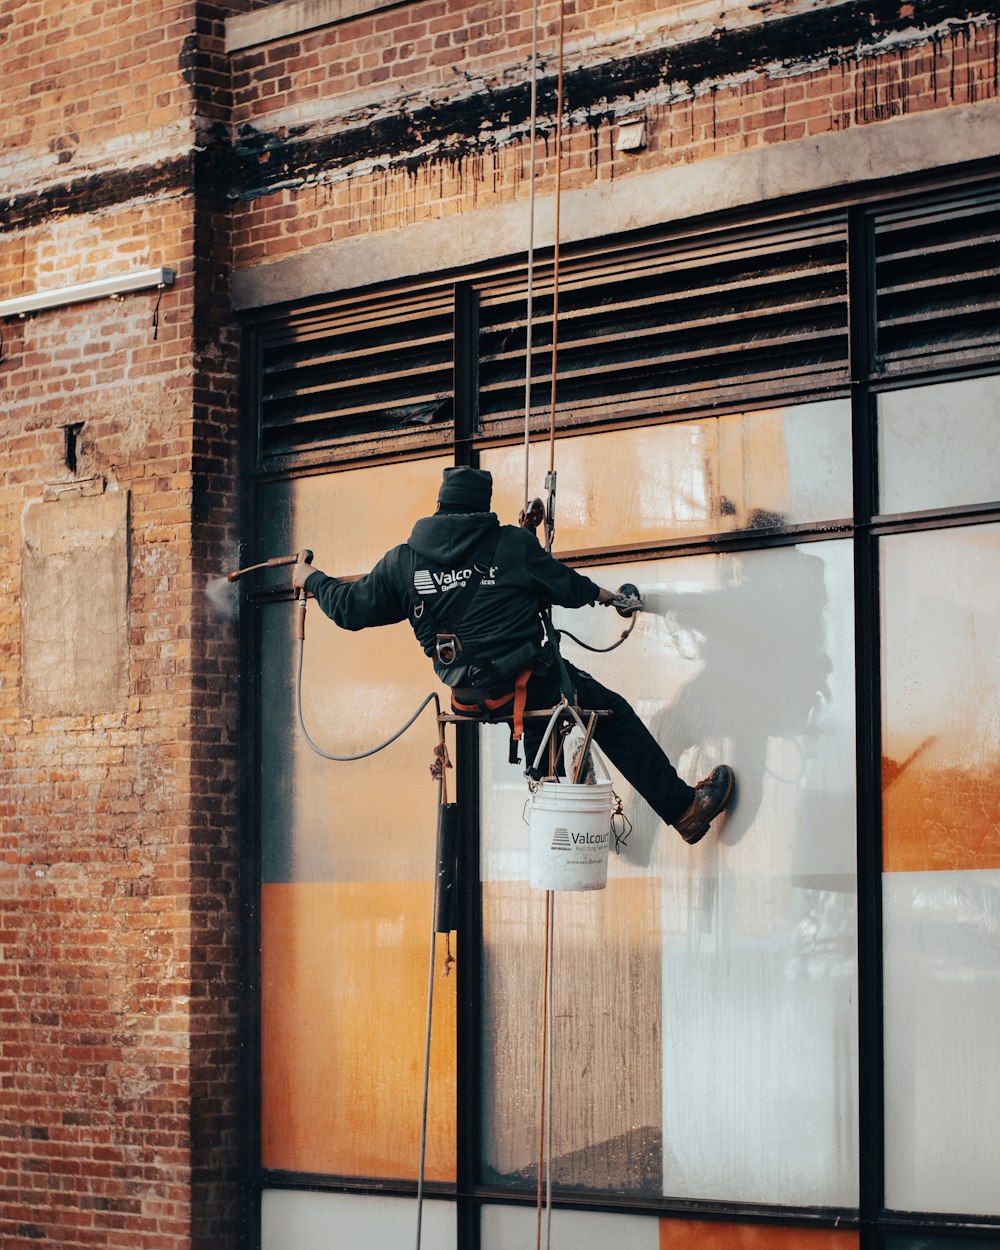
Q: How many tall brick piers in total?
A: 1